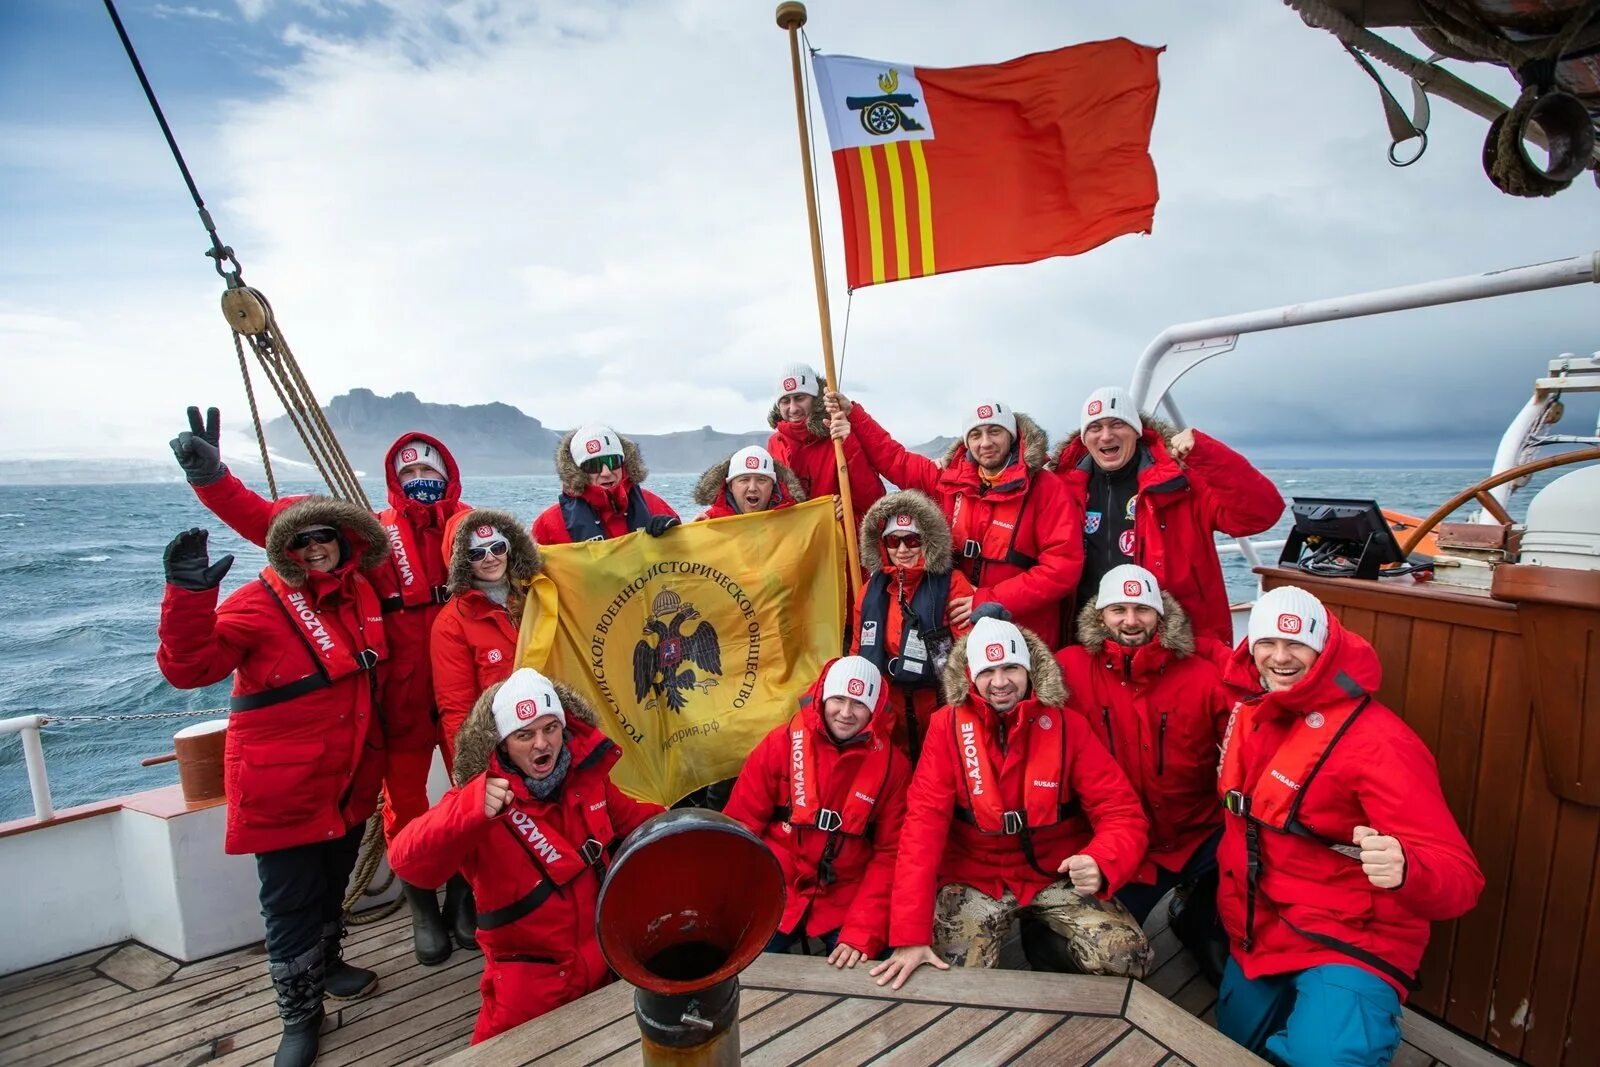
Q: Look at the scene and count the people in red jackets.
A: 14